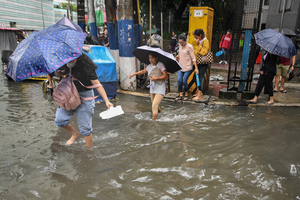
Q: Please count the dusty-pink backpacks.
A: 1